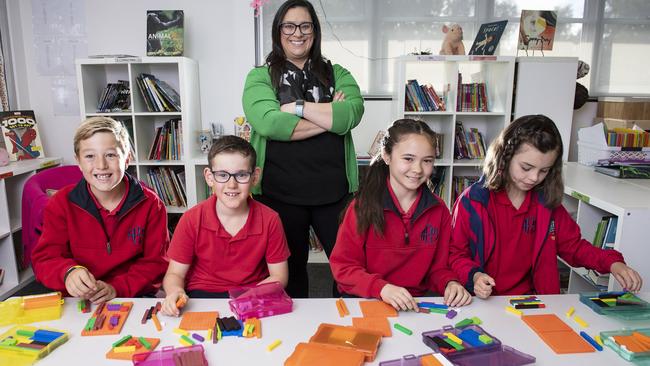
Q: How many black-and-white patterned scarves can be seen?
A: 1